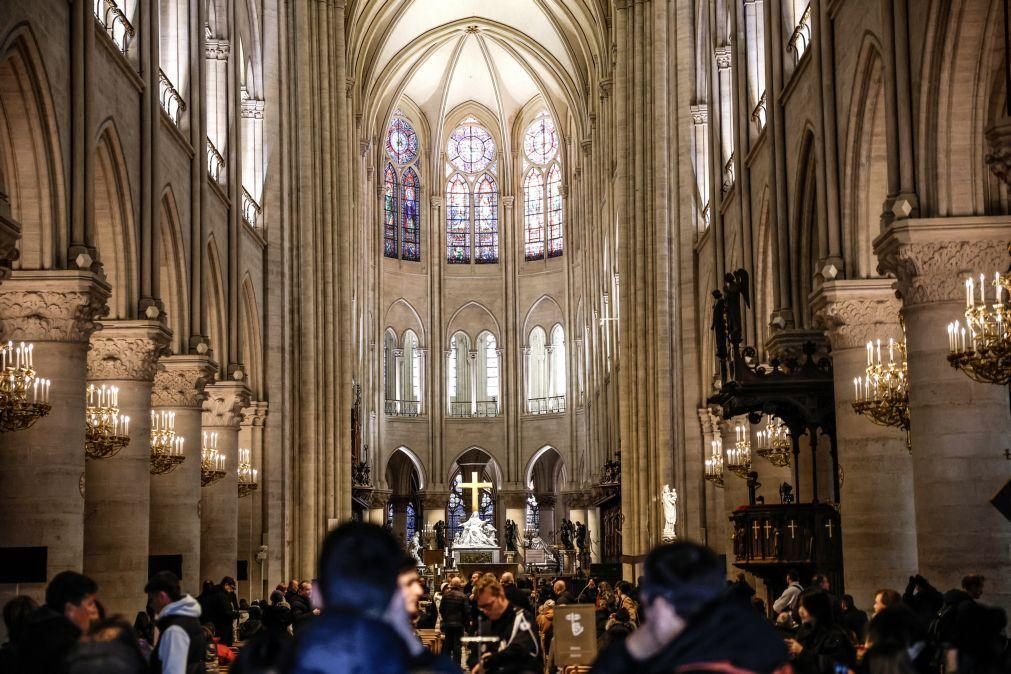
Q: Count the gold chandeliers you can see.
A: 10